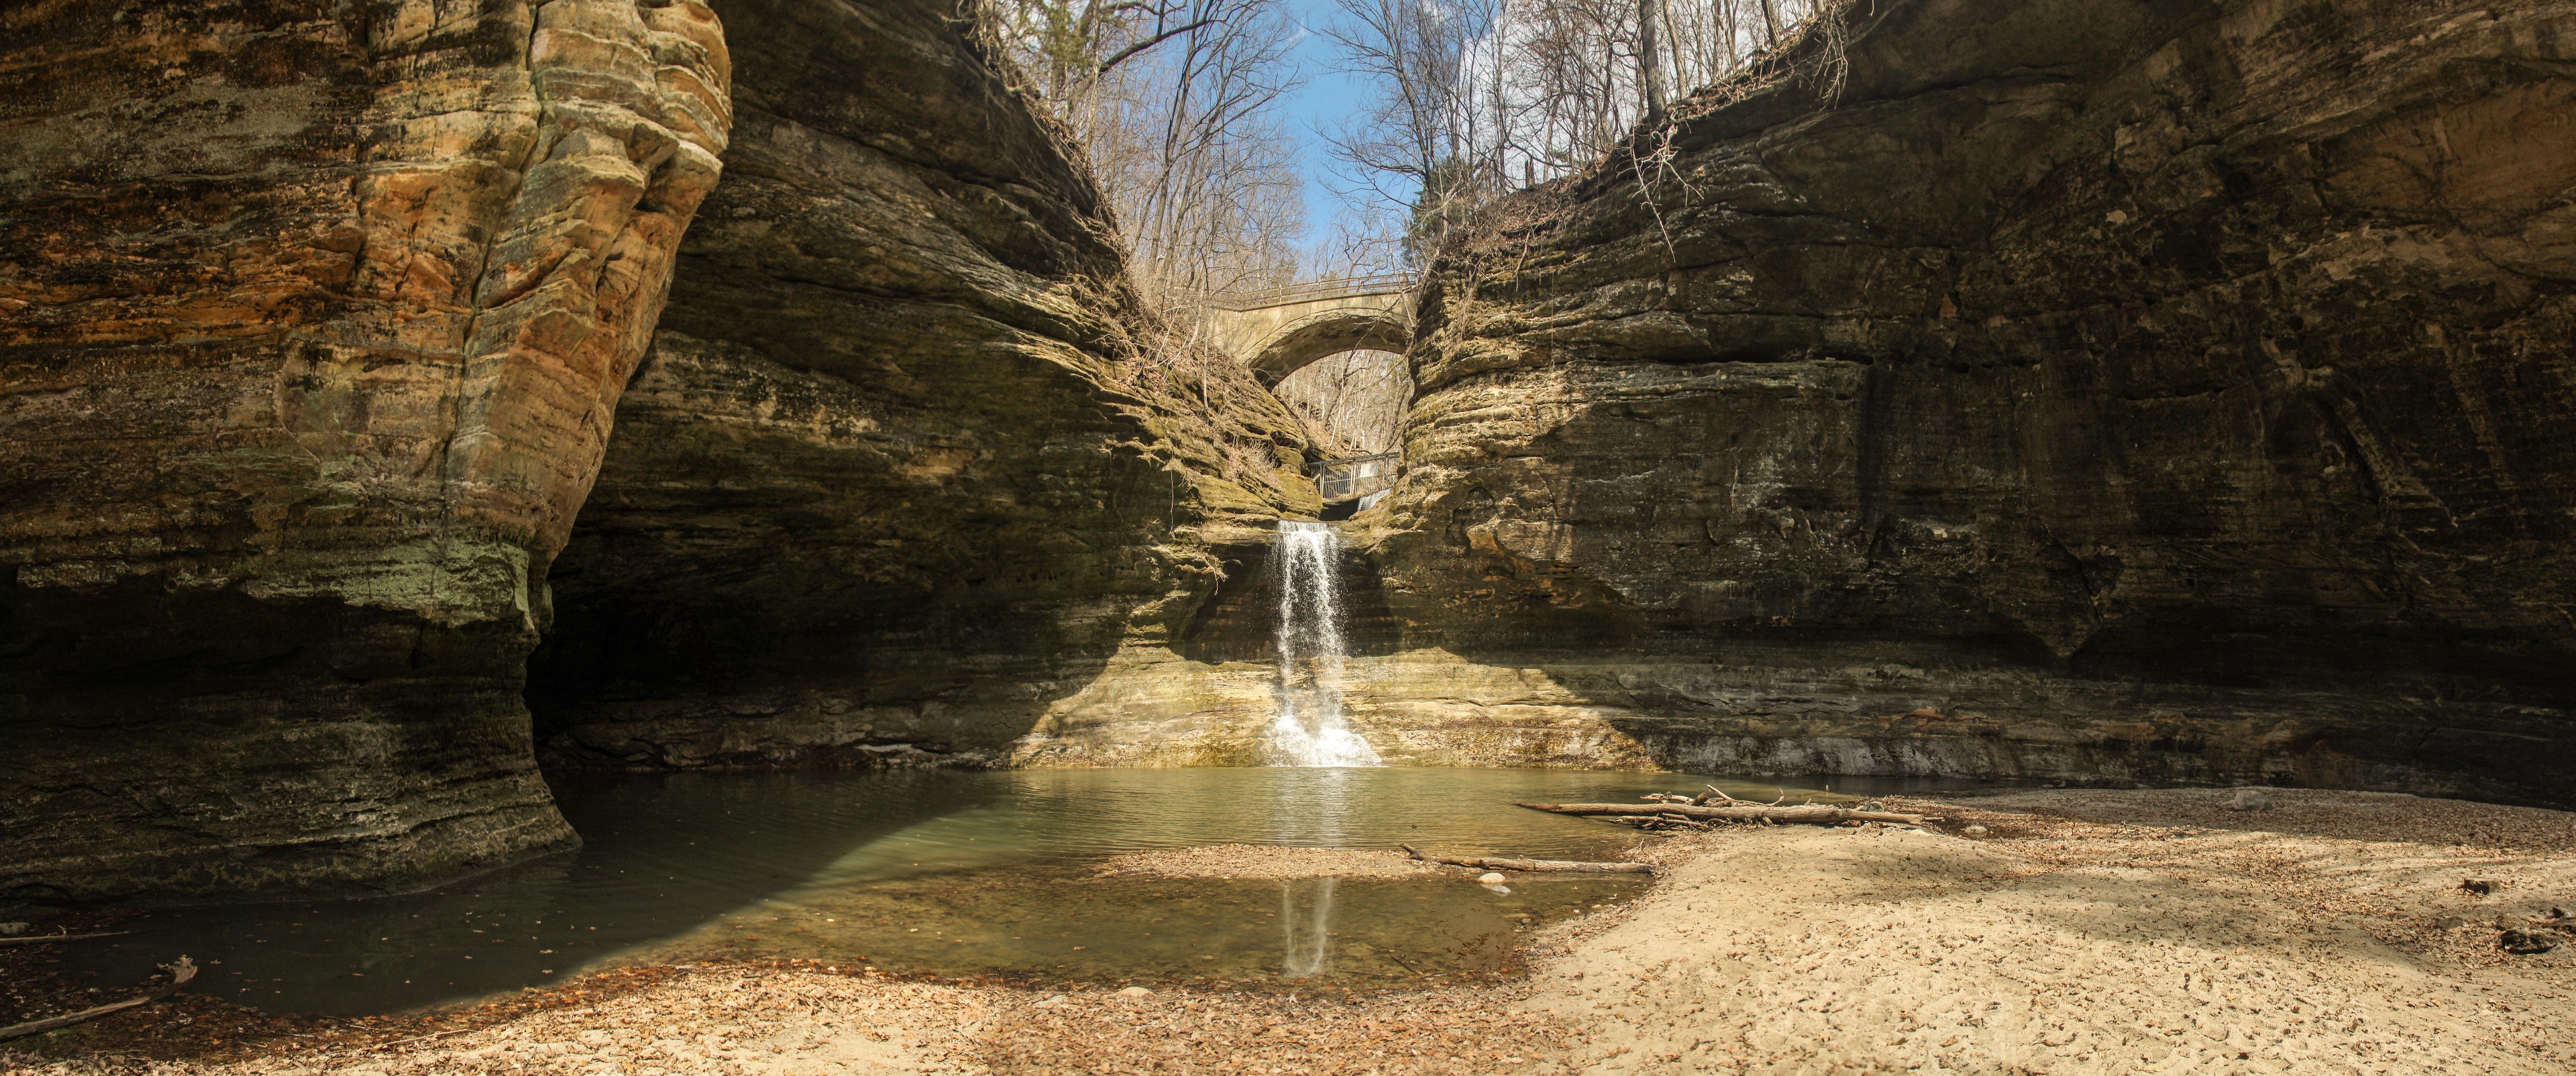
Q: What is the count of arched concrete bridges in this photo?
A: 1